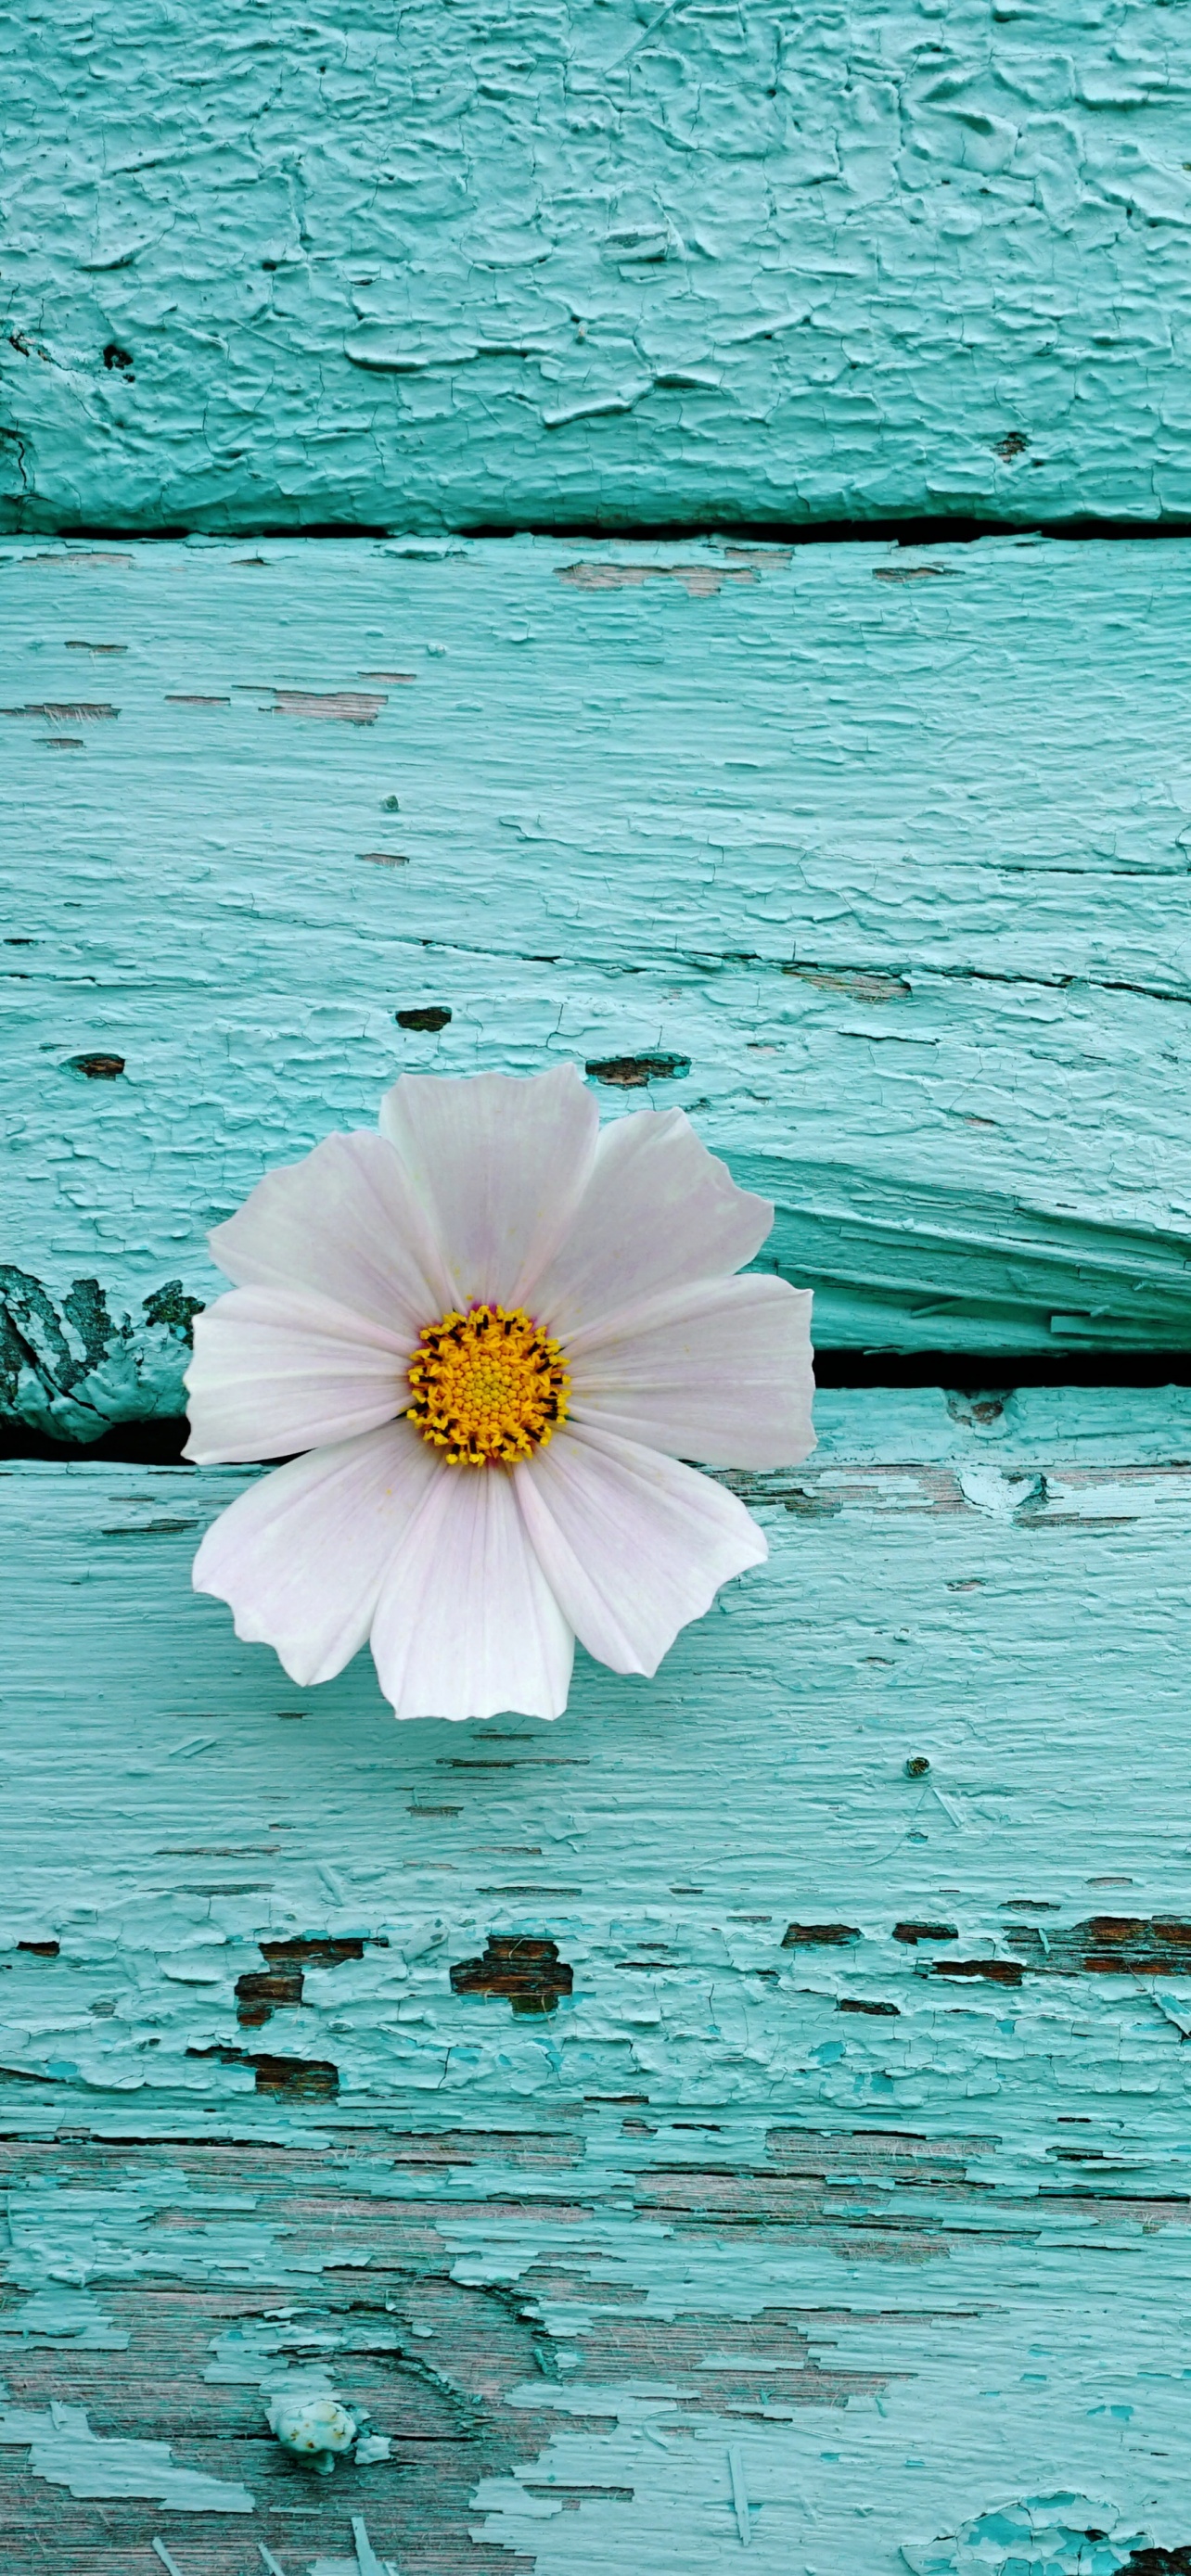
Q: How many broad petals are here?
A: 8